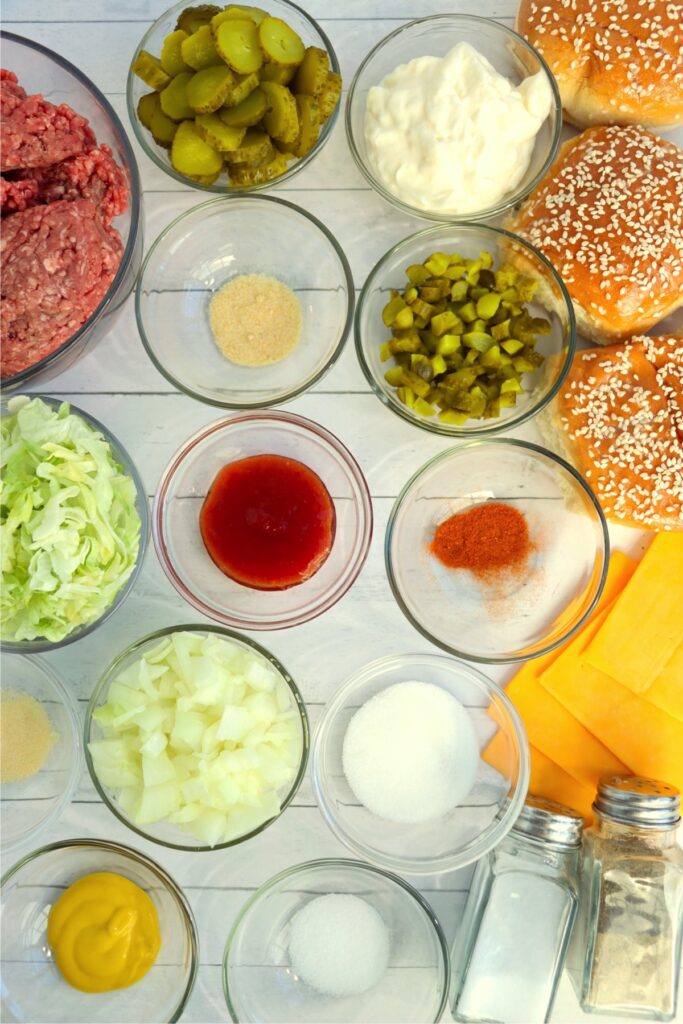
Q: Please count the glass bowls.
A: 13